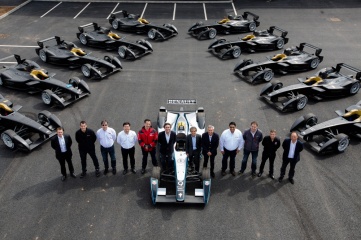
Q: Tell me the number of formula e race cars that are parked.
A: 11